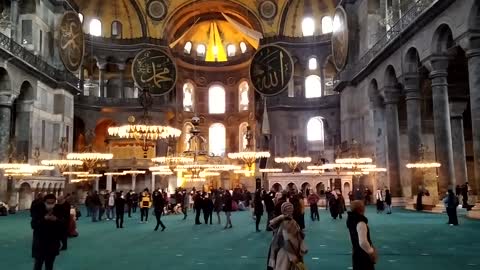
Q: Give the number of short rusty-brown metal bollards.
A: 0